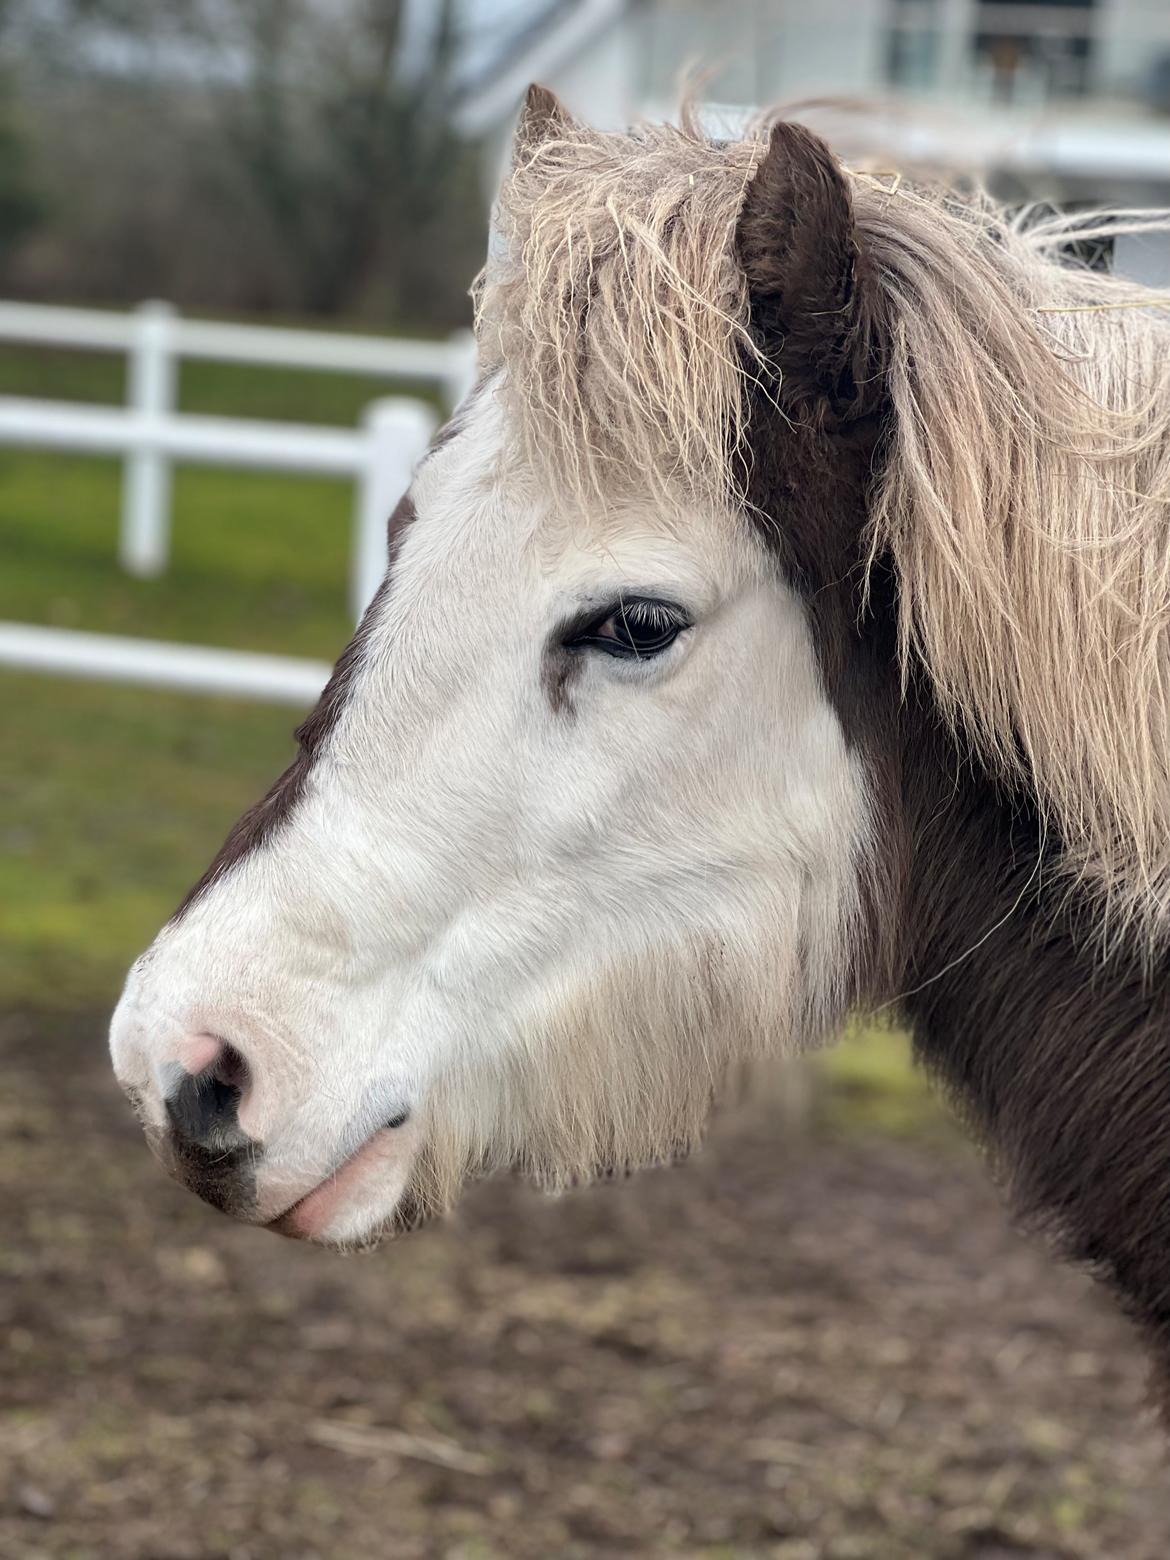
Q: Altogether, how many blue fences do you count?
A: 0